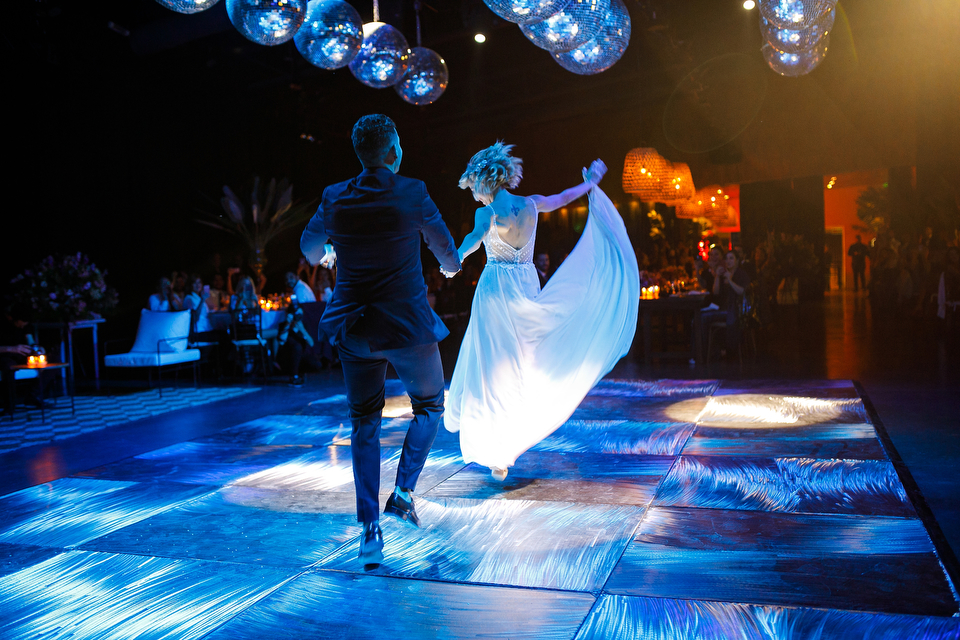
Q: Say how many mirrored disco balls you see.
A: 11